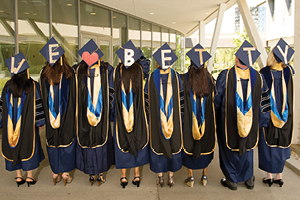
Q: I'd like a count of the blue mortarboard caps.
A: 8